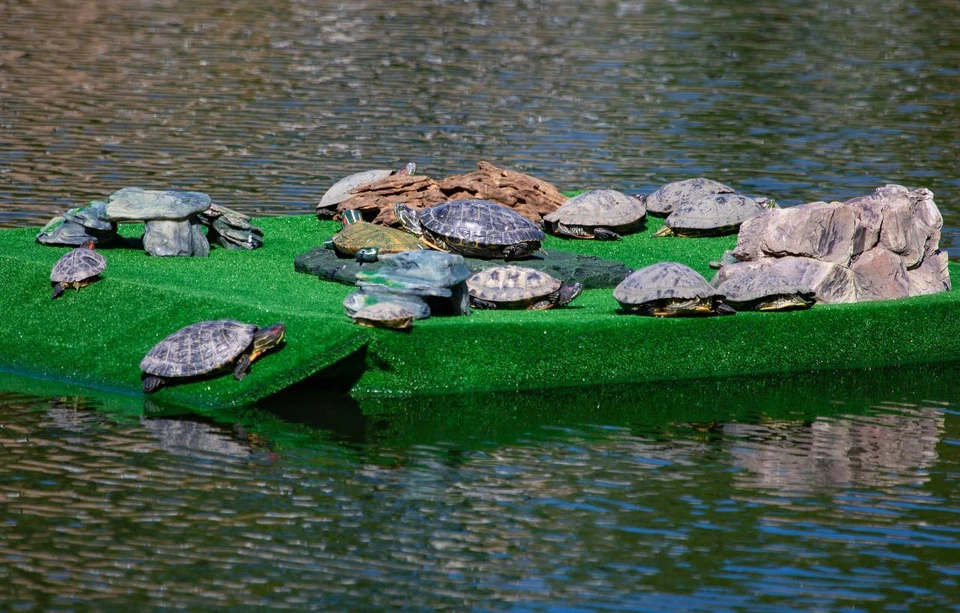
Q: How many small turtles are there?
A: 2